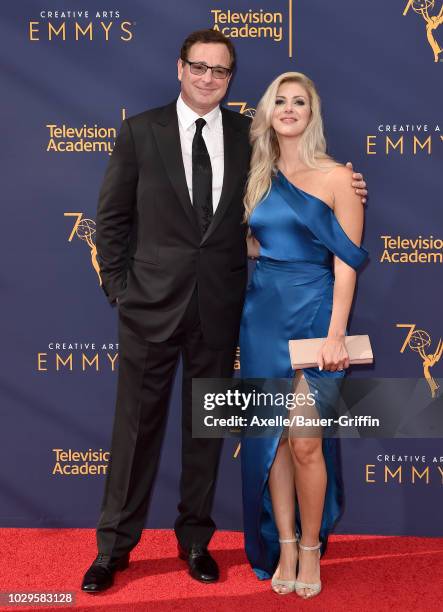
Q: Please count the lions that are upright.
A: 0